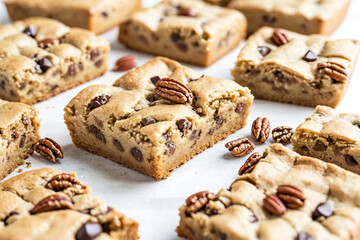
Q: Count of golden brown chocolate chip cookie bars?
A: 10